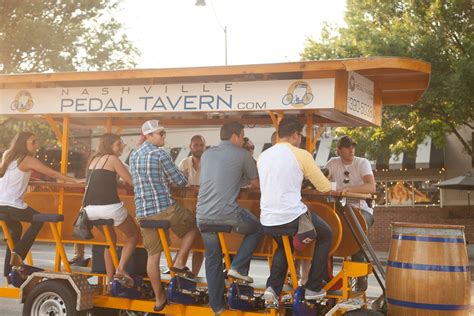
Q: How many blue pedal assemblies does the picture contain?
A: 5